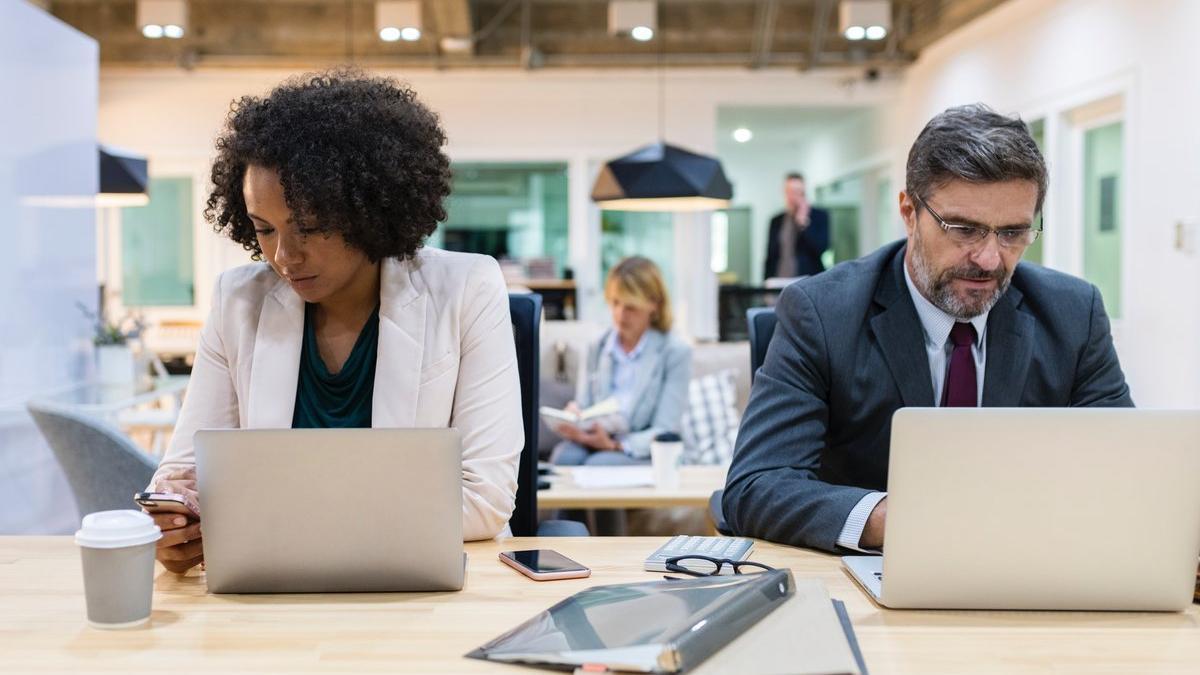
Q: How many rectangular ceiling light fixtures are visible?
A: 4